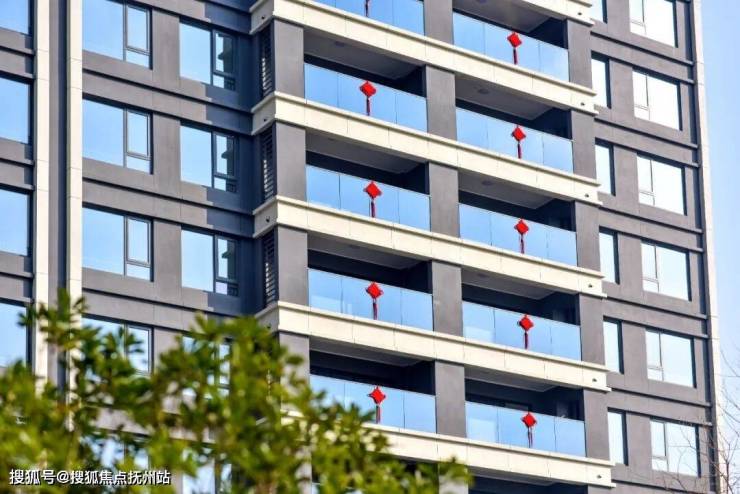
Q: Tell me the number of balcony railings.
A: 10